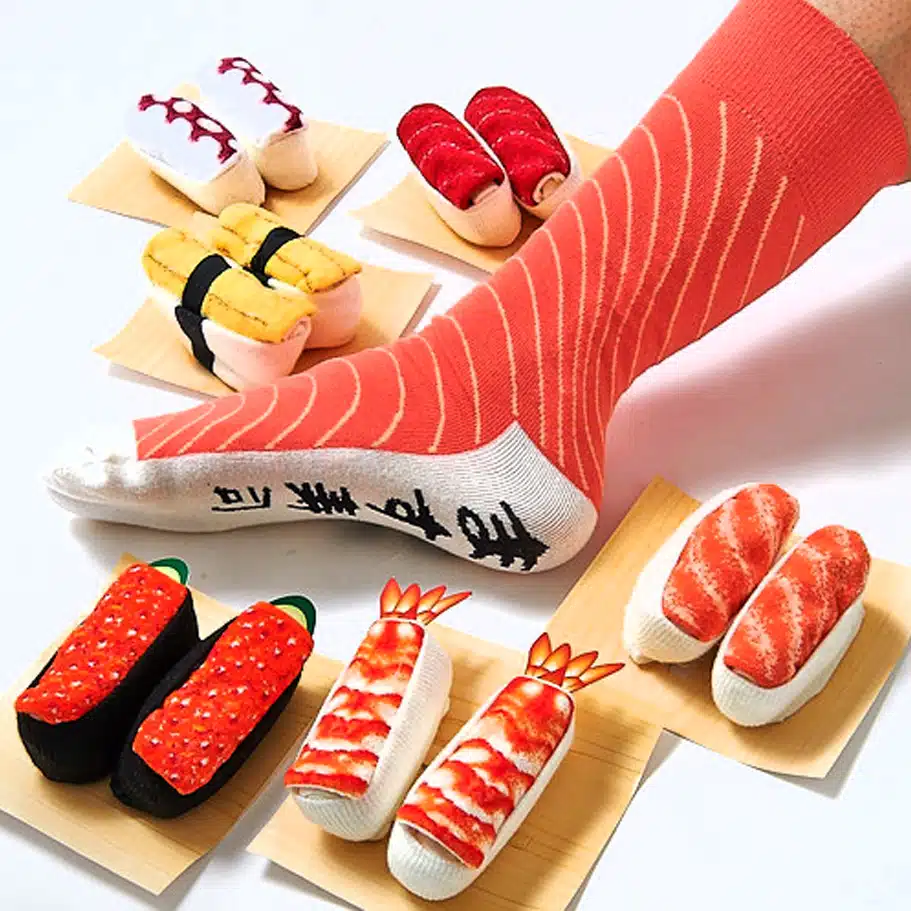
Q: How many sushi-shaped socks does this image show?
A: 12